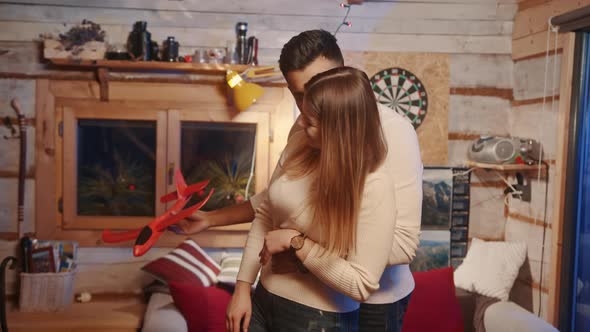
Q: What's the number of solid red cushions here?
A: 2